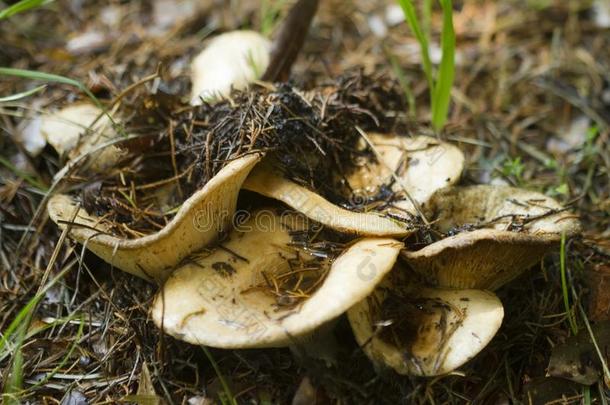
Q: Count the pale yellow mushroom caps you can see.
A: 7